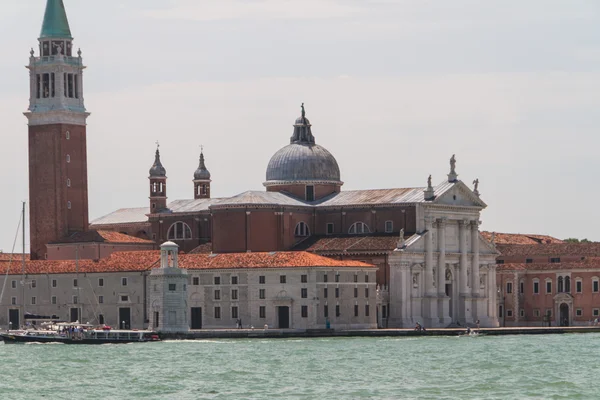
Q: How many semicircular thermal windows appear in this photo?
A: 3